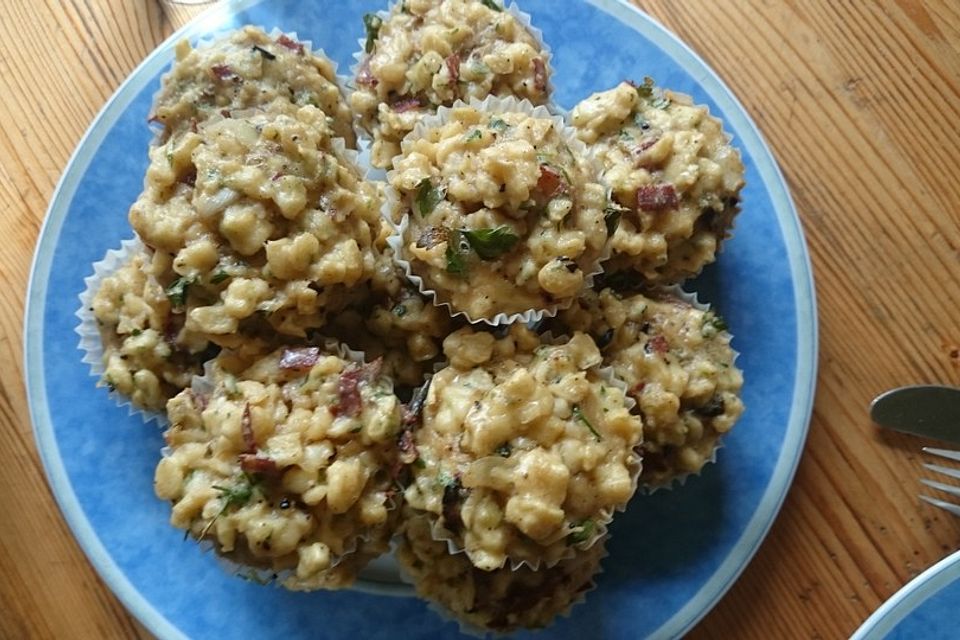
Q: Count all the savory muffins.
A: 11